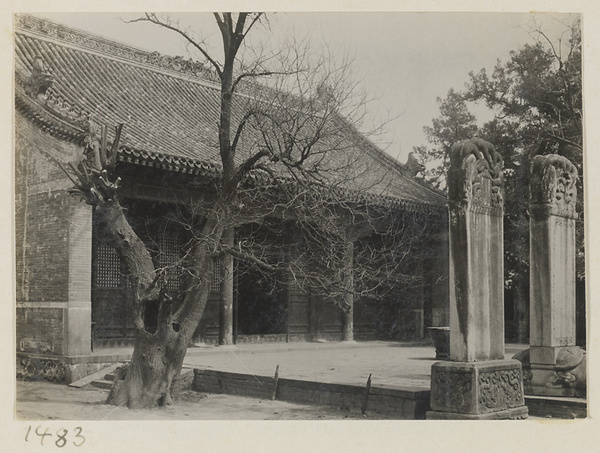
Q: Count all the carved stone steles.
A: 2